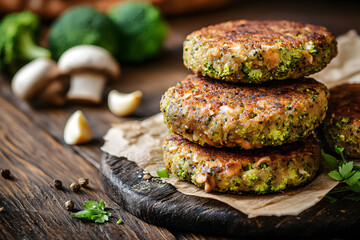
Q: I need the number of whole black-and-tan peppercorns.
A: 5